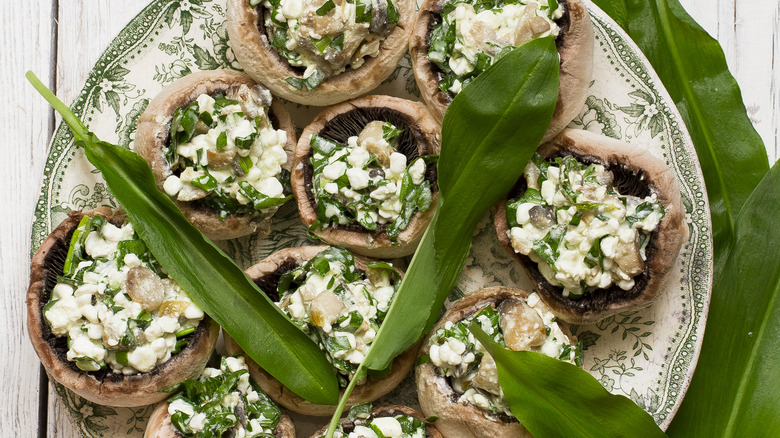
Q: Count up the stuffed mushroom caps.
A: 10